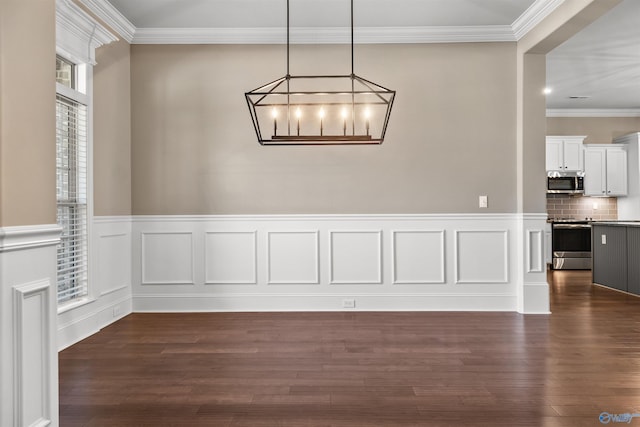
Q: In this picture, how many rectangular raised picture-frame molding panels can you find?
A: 9